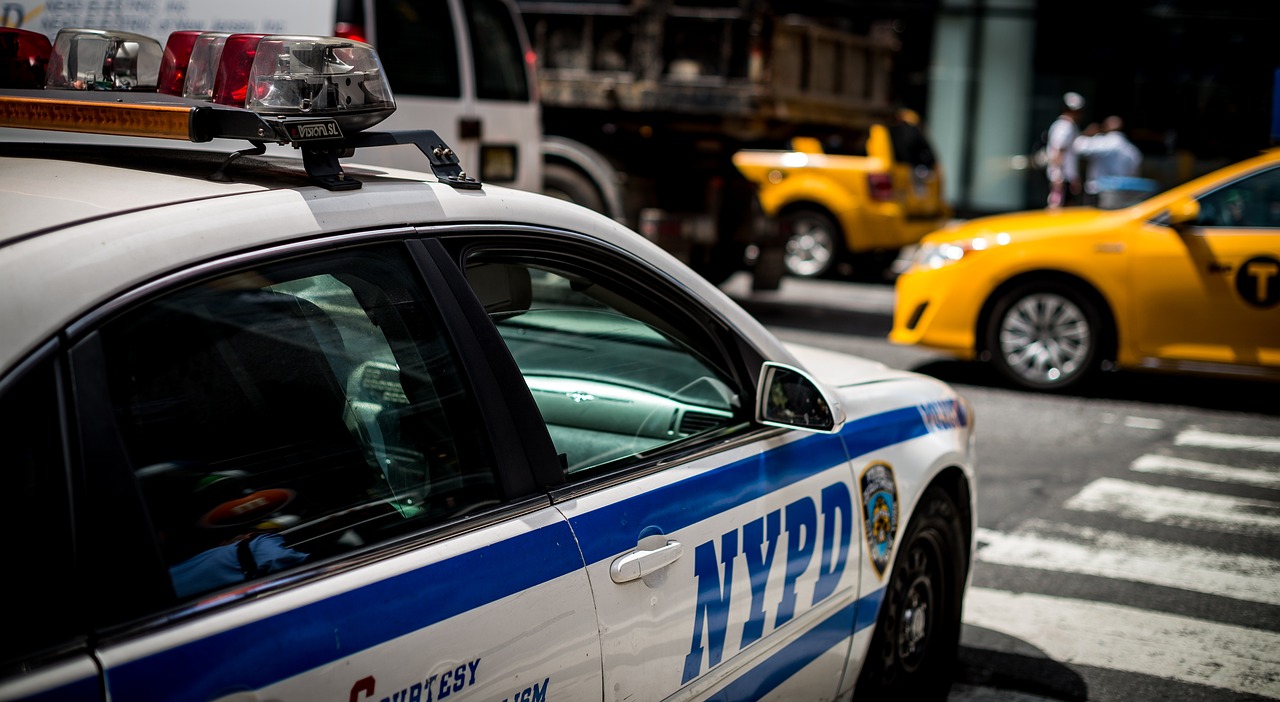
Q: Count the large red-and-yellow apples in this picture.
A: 0